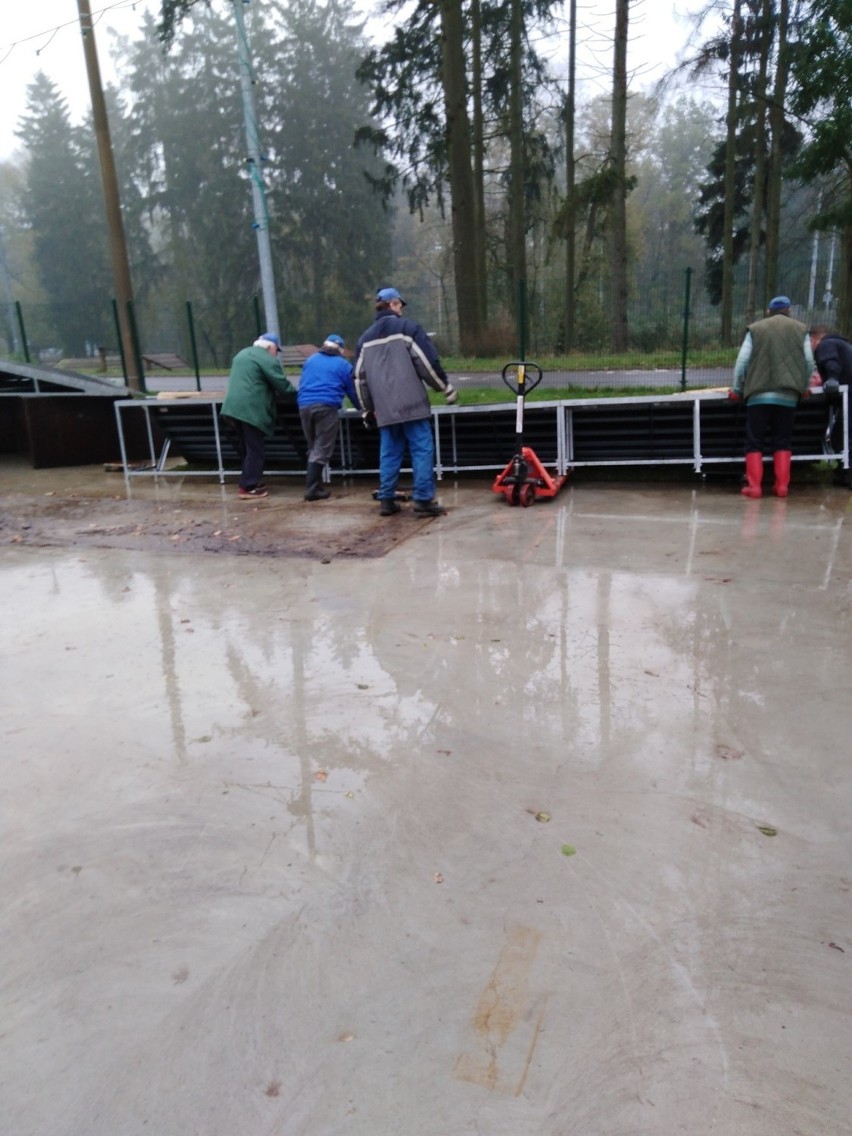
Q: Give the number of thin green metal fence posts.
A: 7